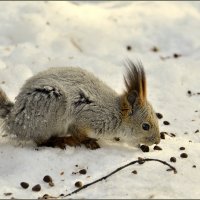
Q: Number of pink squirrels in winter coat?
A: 0